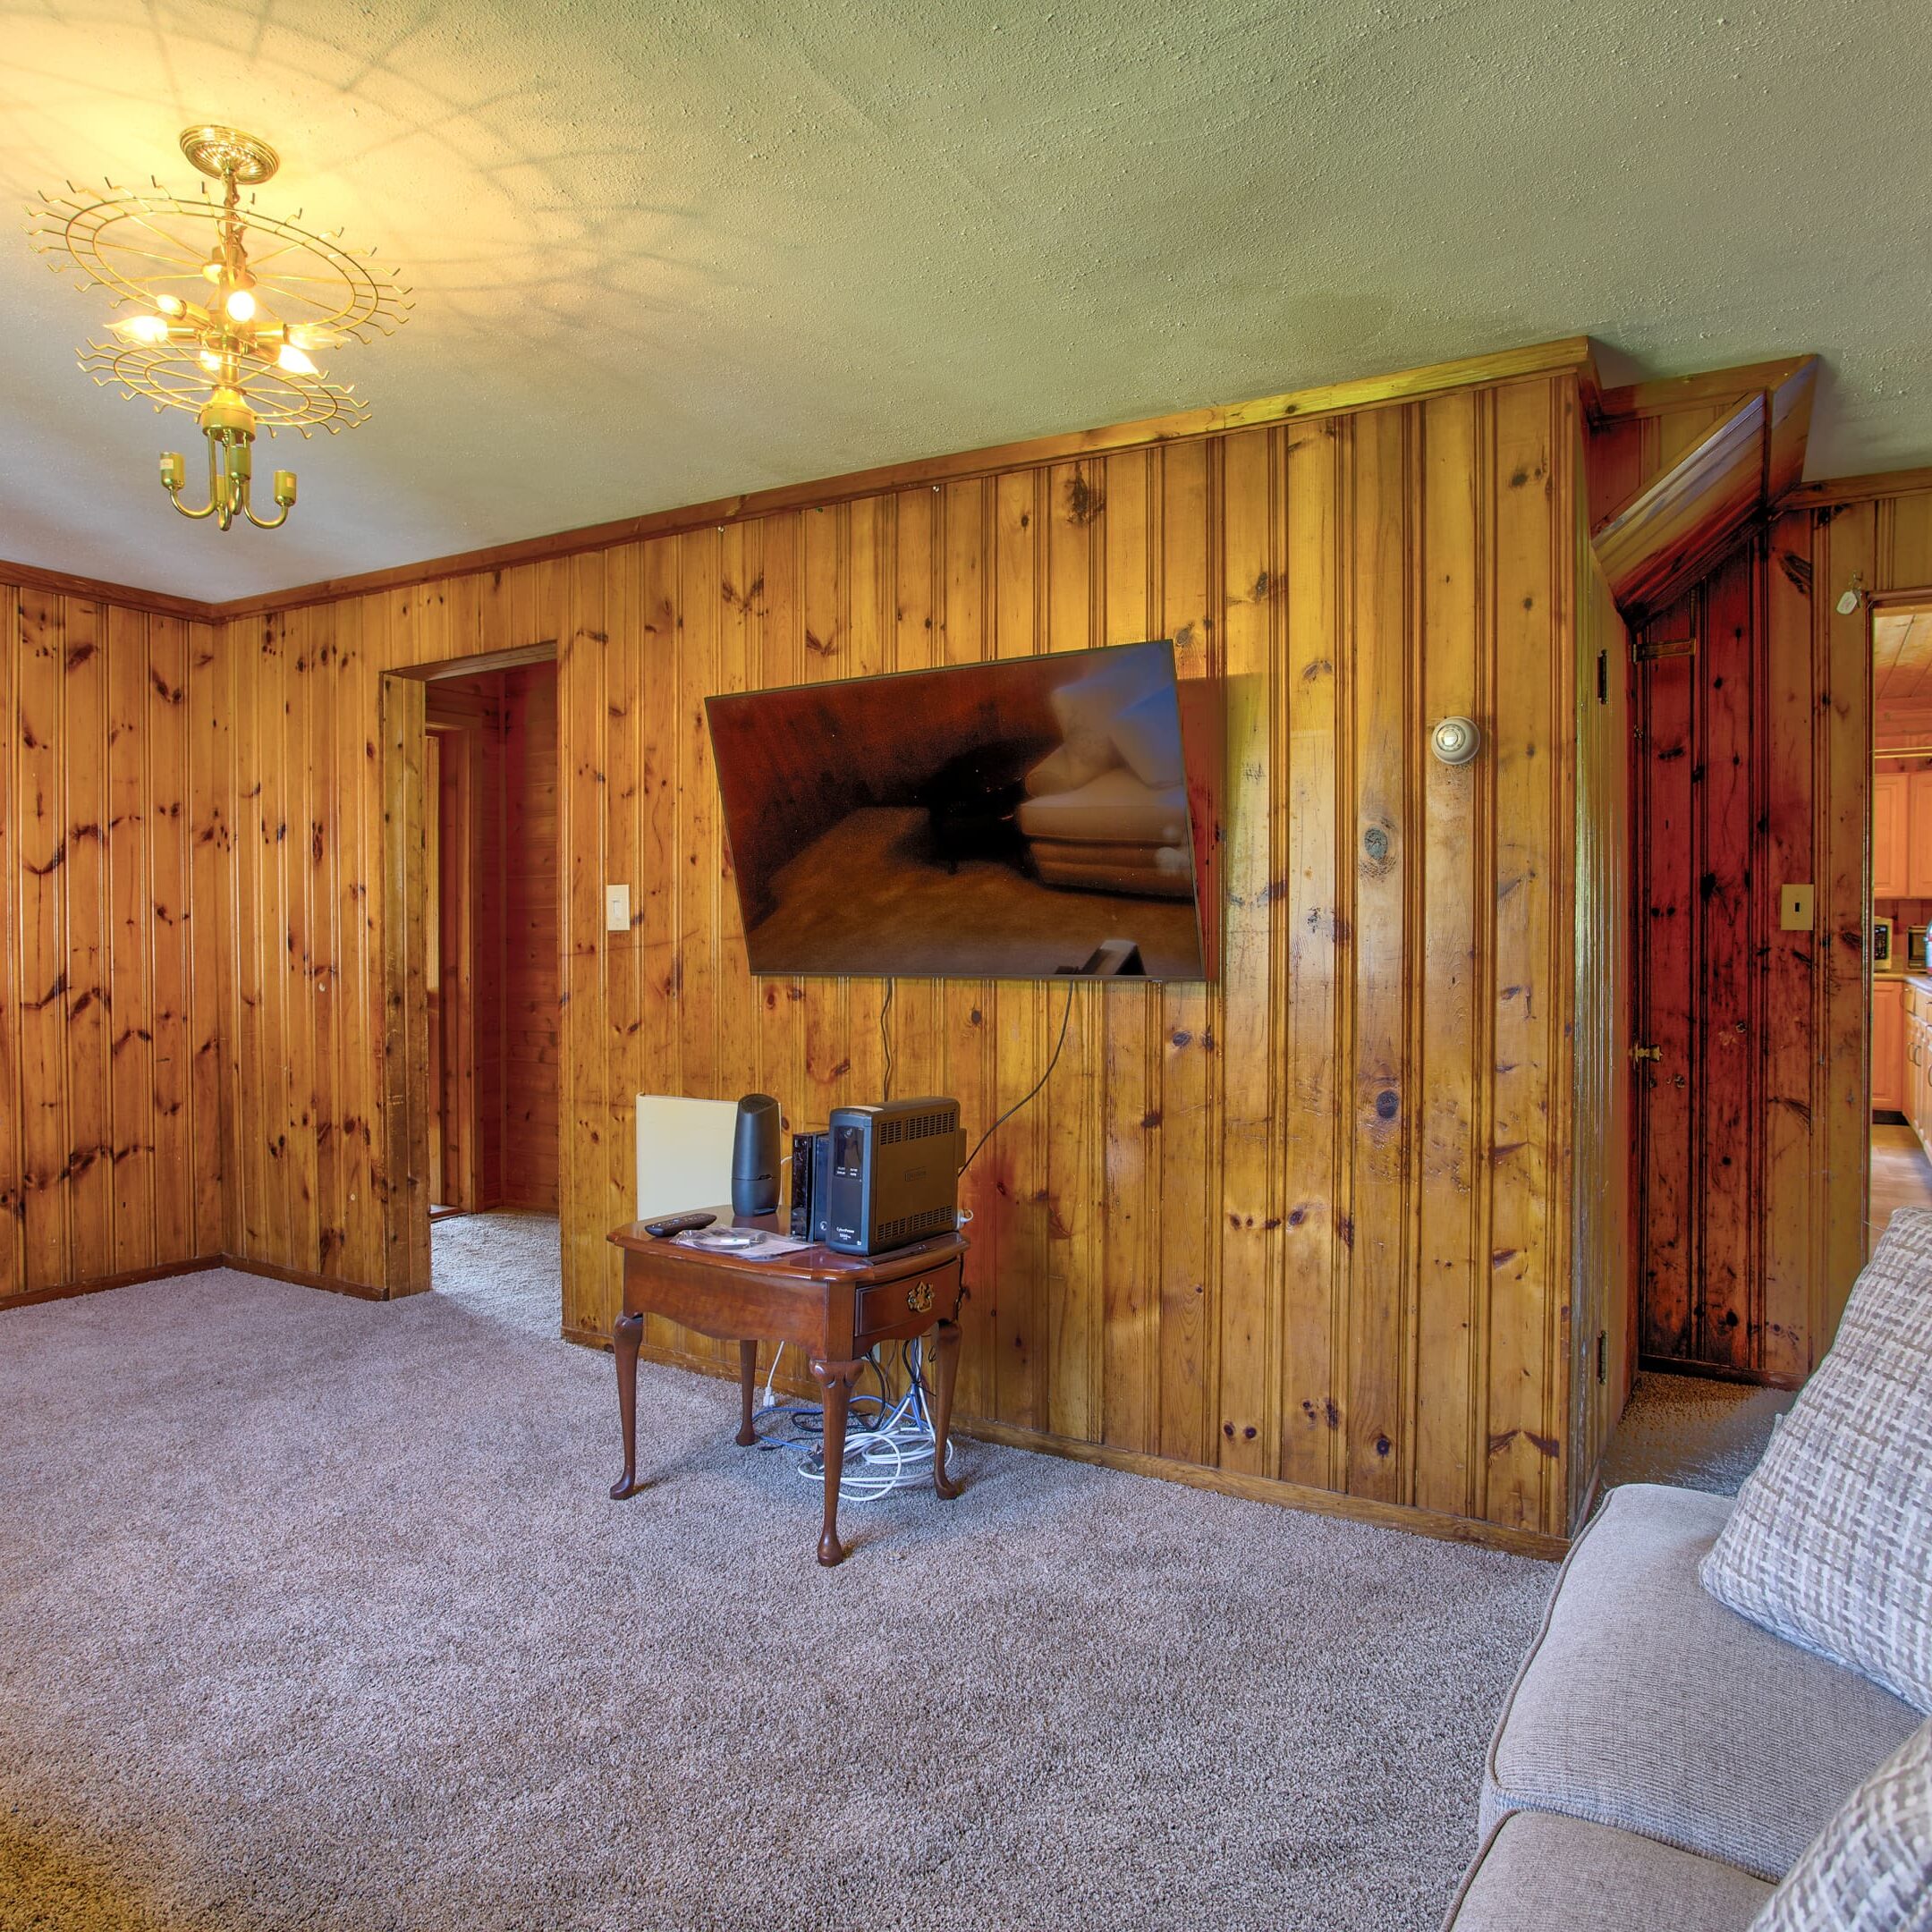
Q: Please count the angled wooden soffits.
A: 1